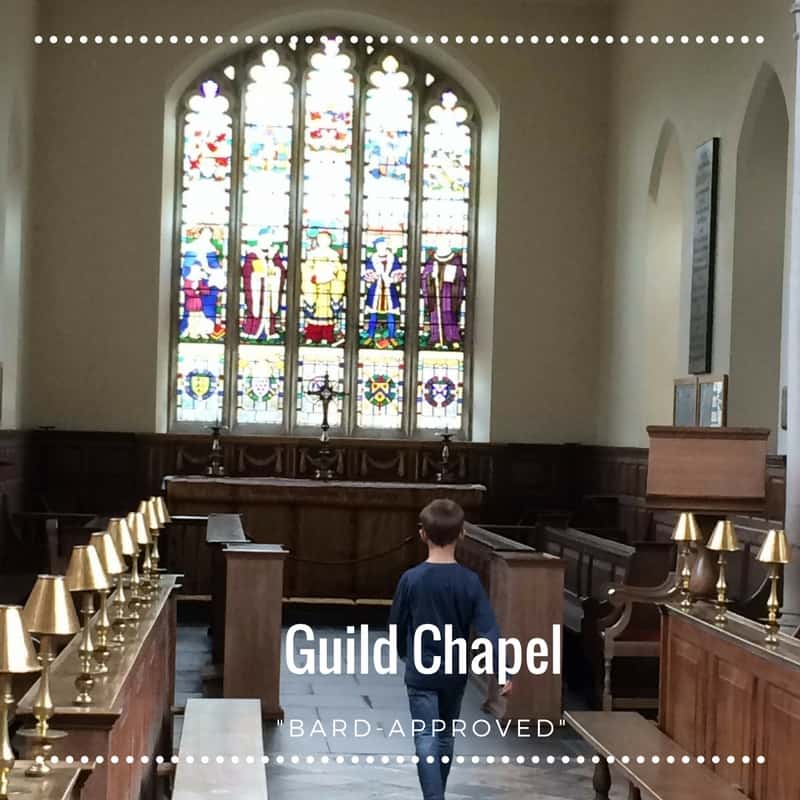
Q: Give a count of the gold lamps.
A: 11